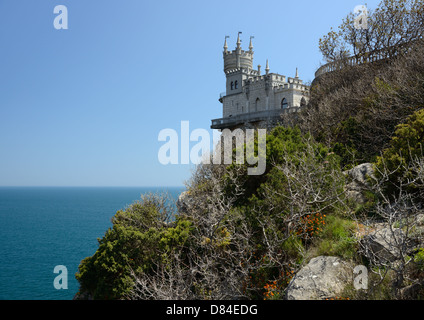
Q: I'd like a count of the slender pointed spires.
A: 5